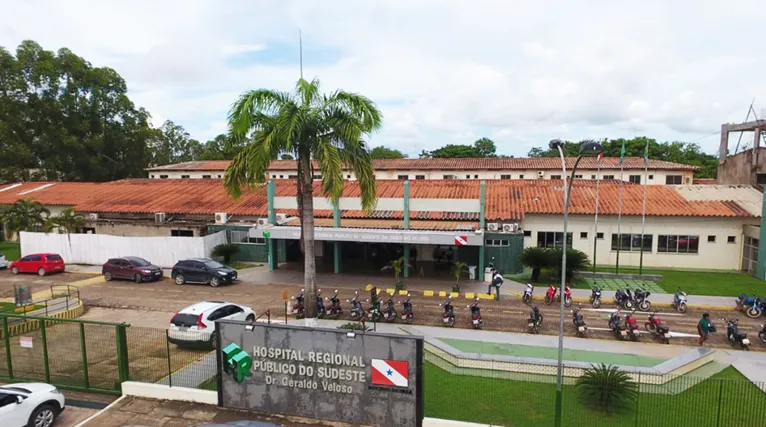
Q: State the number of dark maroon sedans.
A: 1